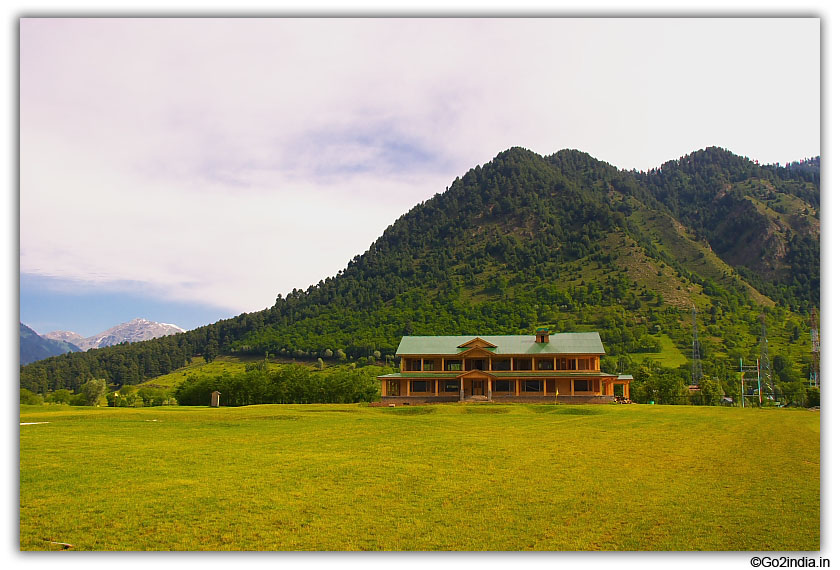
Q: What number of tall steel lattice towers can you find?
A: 3